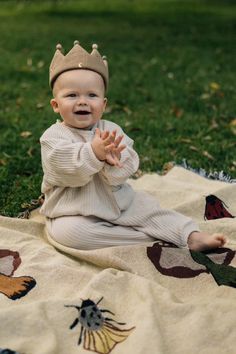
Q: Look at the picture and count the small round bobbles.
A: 4